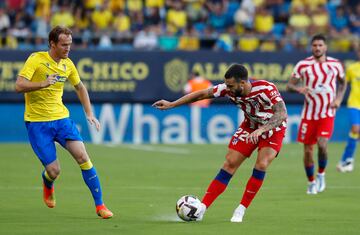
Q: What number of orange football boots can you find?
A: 2